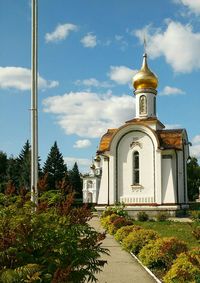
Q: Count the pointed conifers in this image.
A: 3